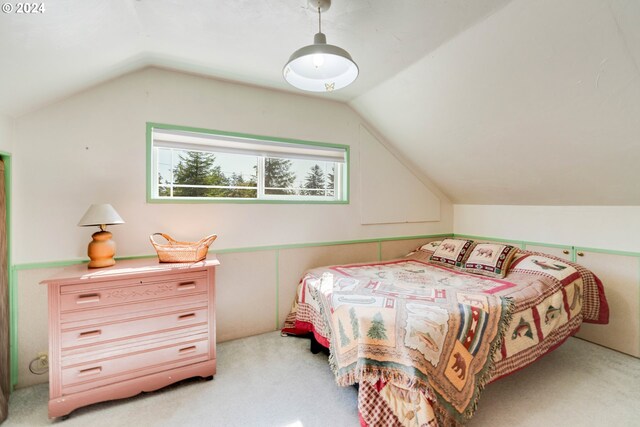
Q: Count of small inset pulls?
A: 6